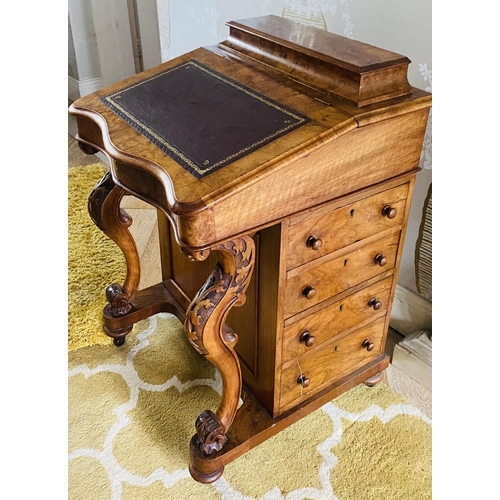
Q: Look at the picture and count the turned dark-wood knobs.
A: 8